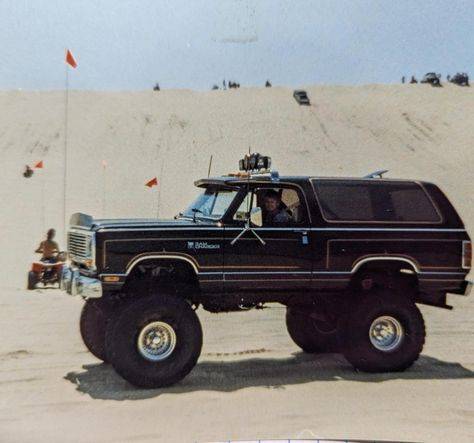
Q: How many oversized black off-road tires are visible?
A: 4